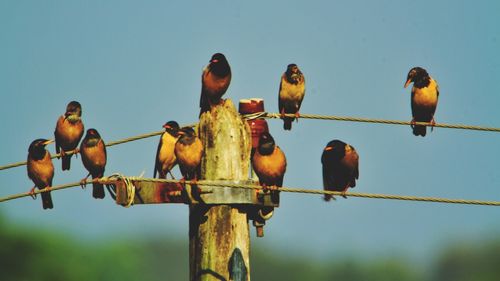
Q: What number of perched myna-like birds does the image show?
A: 10